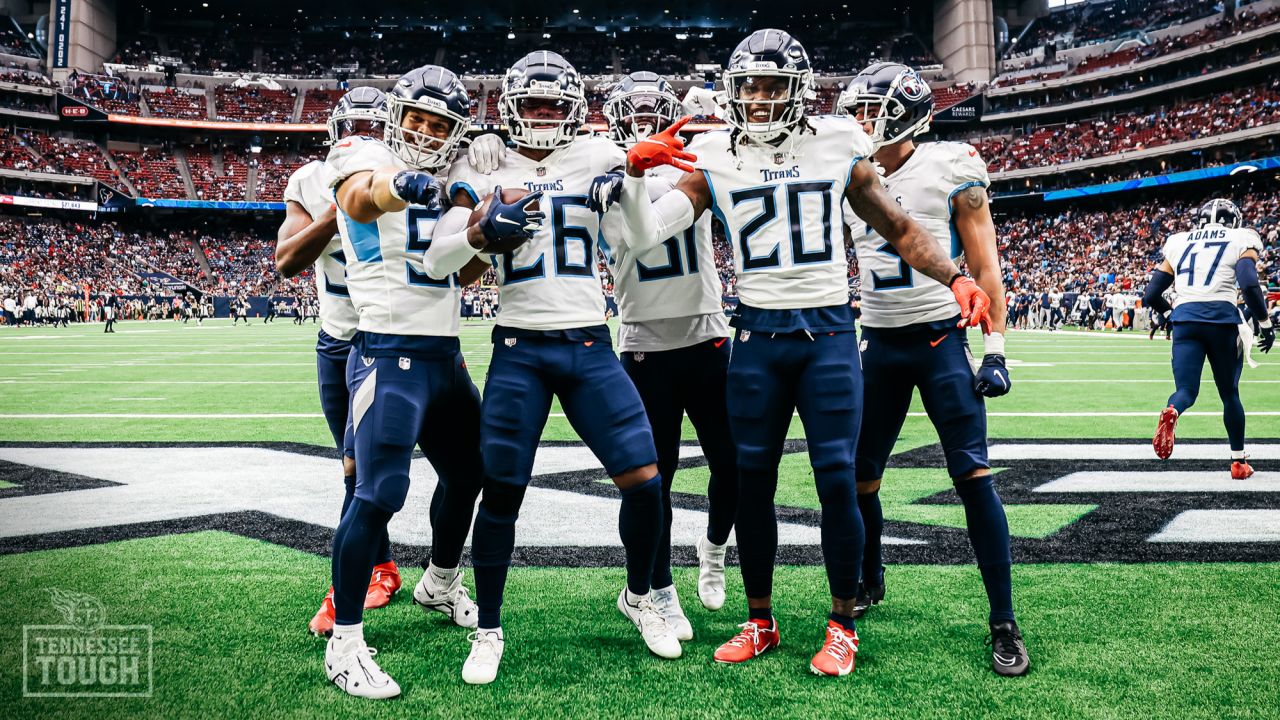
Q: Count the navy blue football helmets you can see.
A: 7